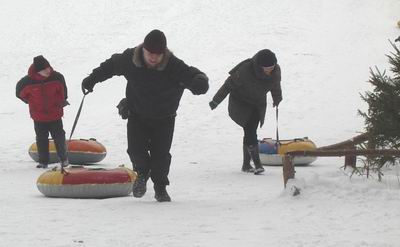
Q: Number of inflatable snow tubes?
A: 3